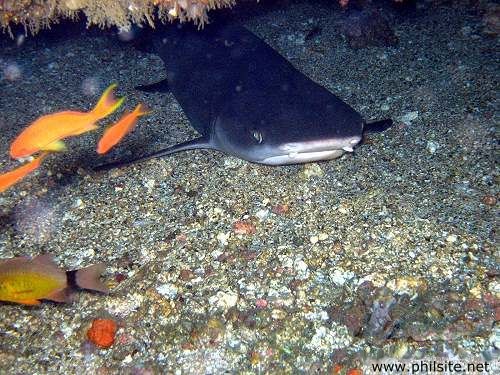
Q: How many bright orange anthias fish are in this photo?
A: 3